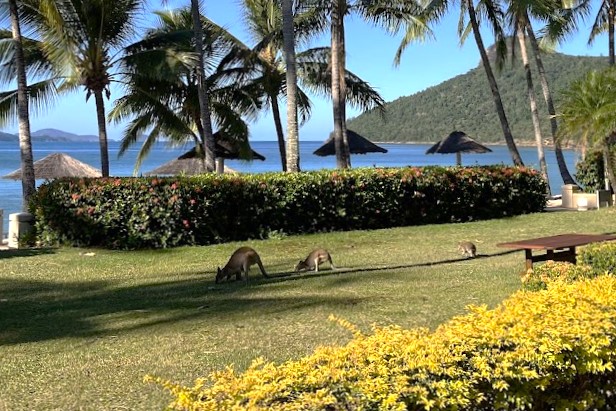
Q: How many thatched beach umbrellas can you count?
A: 5